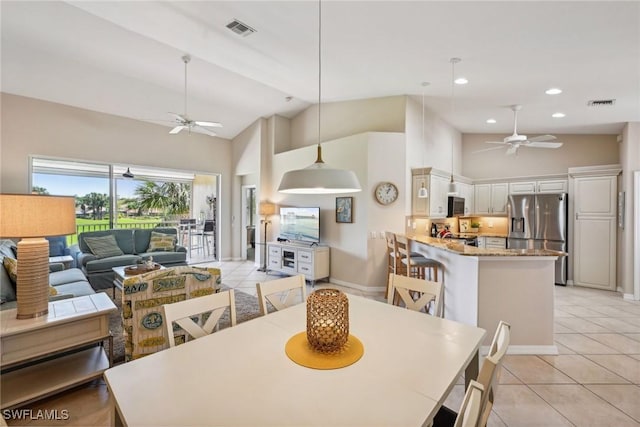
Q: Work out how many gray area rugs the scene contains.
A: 1